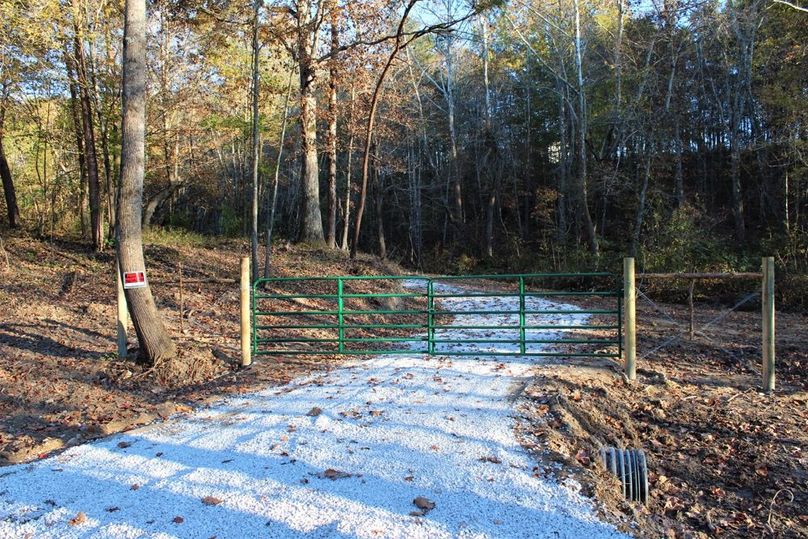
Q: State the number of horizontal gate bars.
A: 12